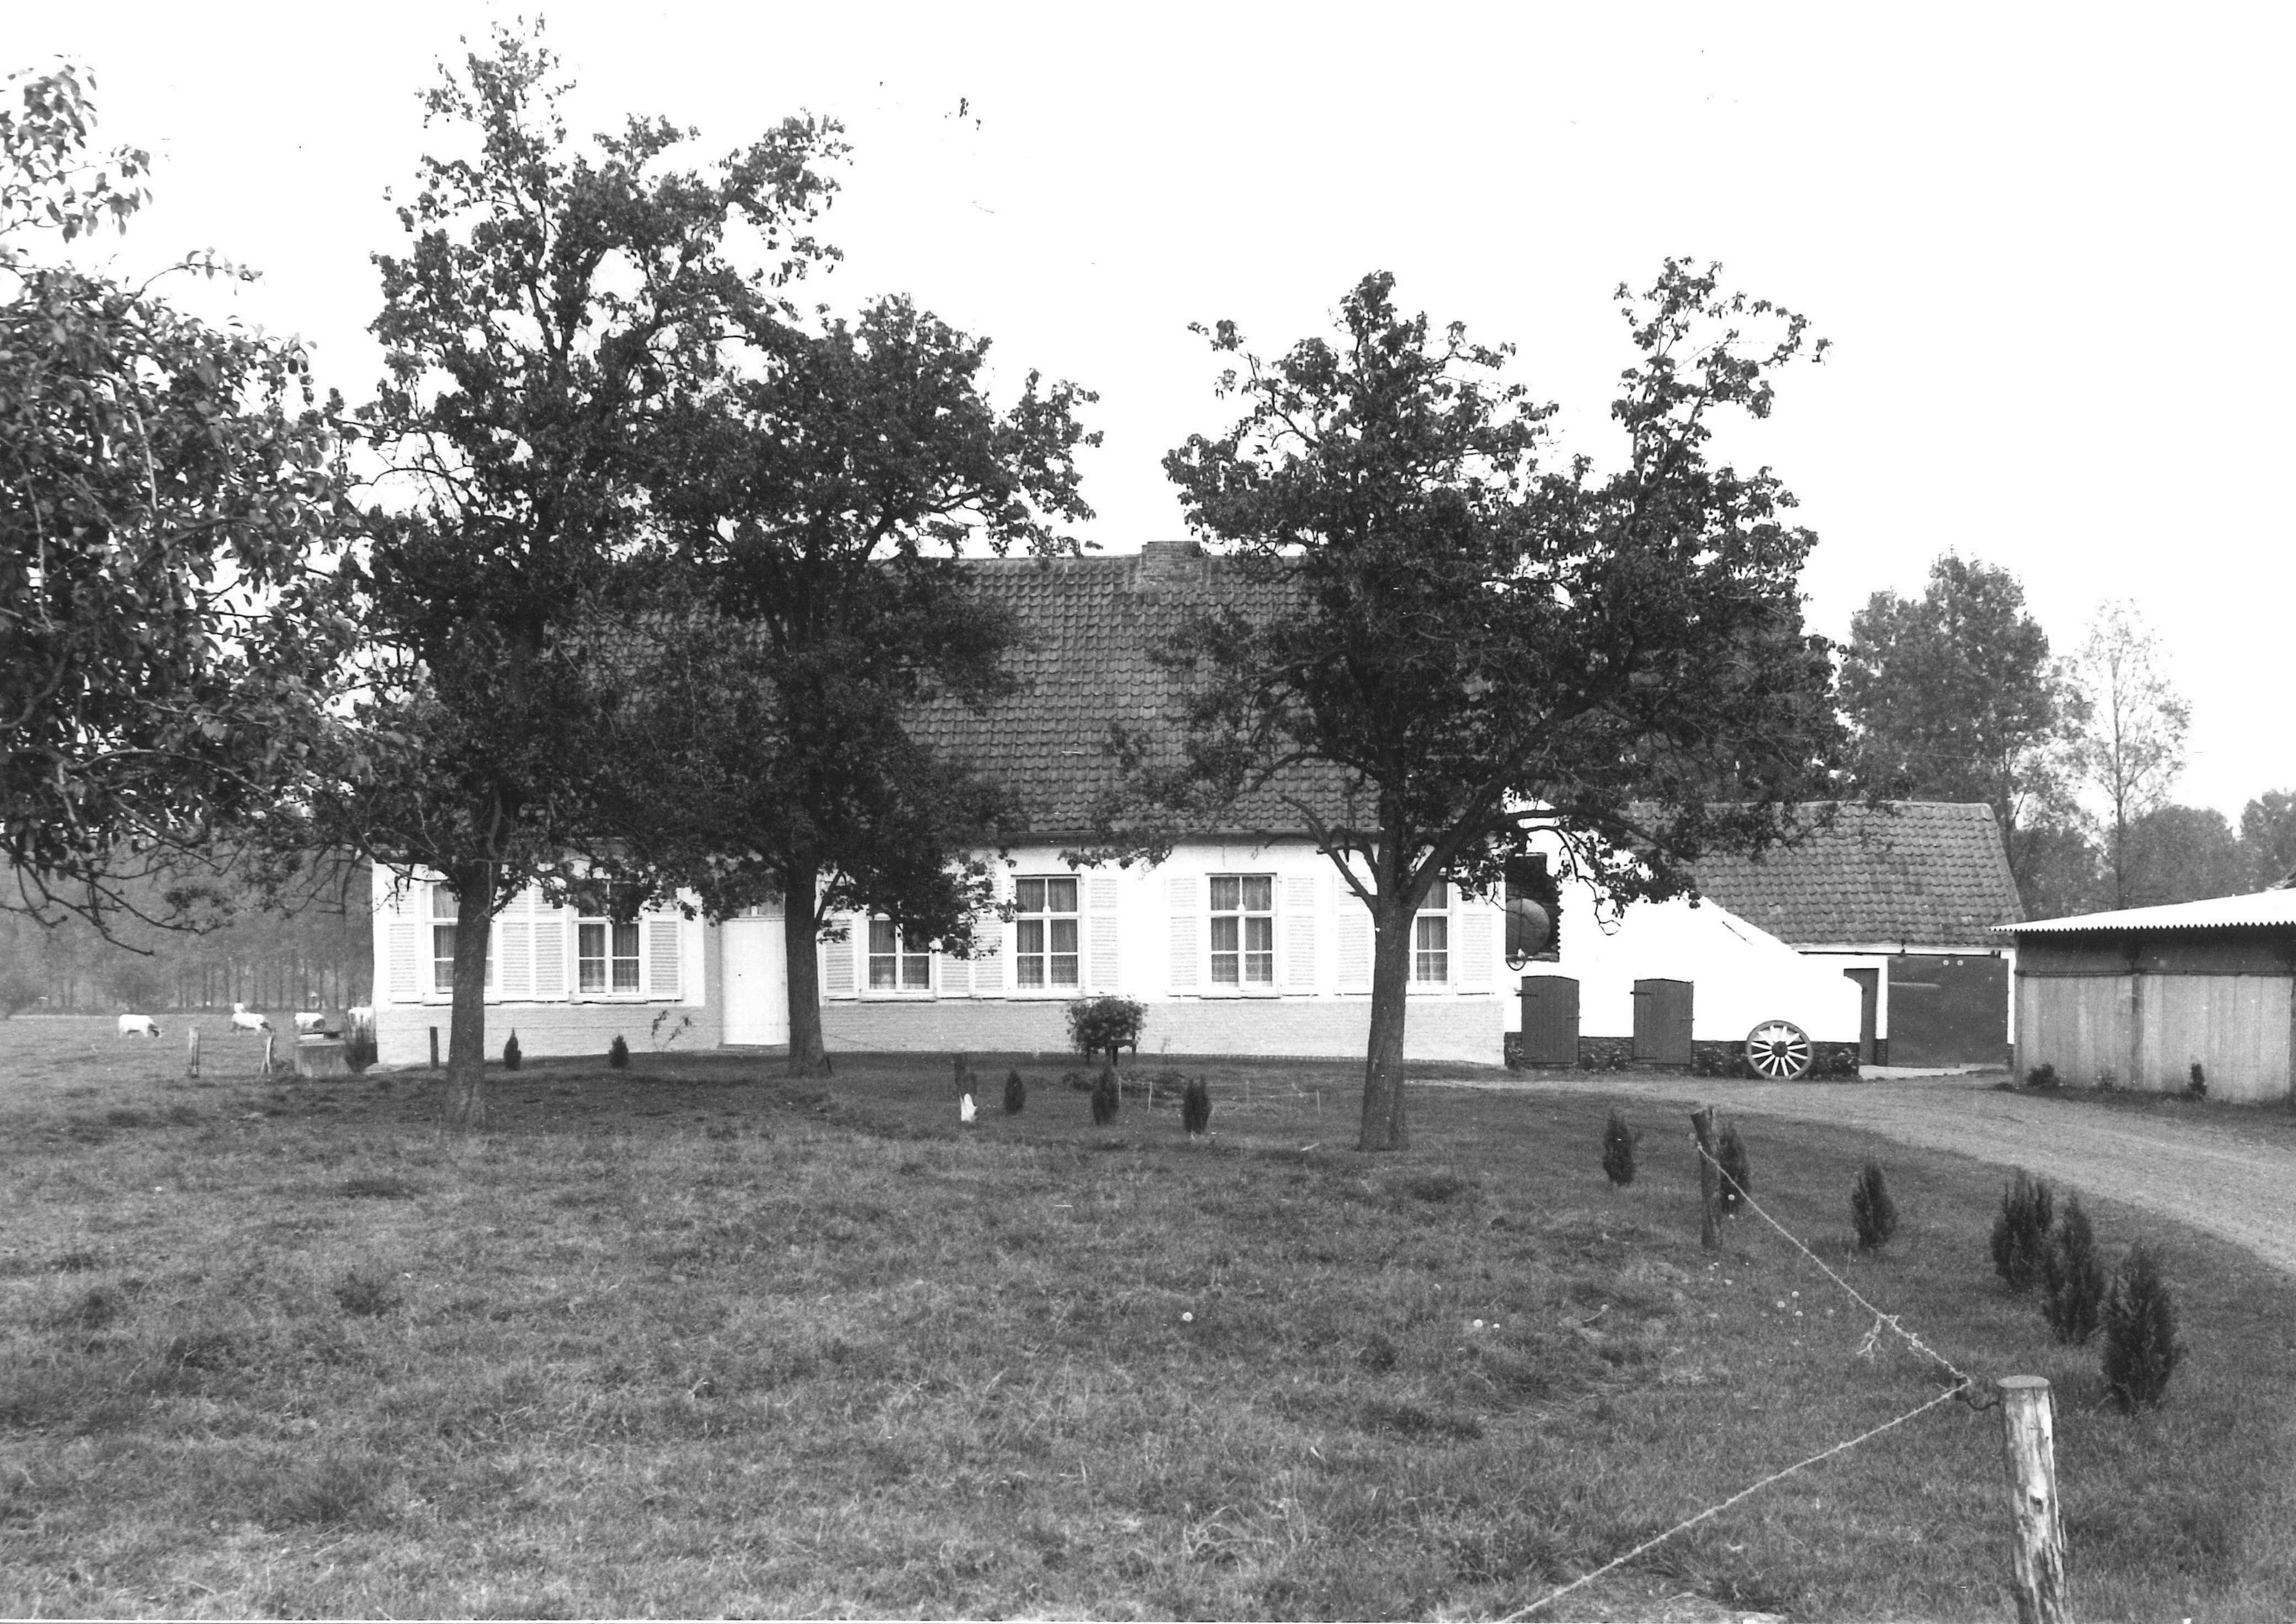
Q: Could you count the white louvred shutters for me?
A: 12